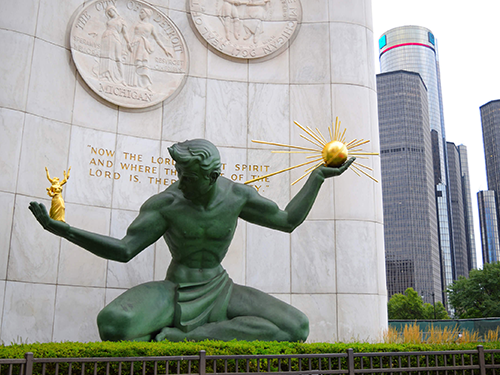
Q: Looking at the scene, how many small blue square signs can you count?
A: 2